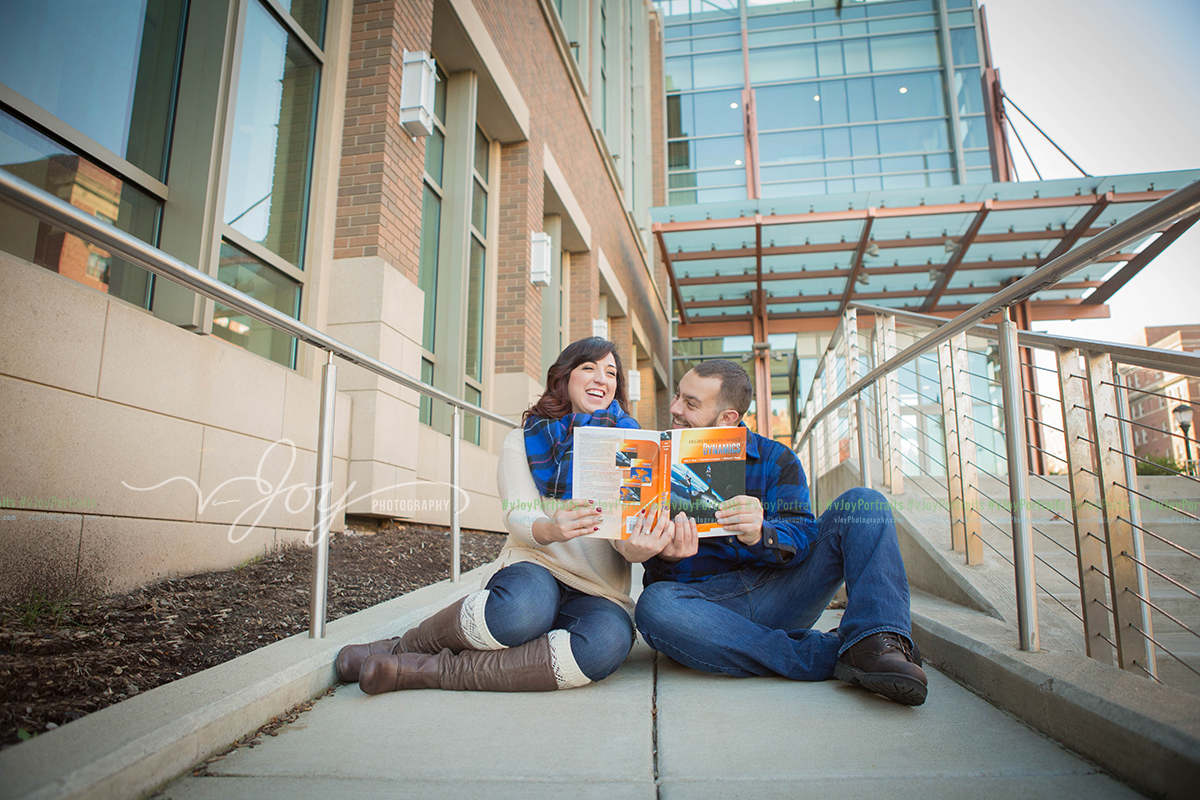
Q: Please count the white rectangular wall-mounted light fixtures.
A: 4